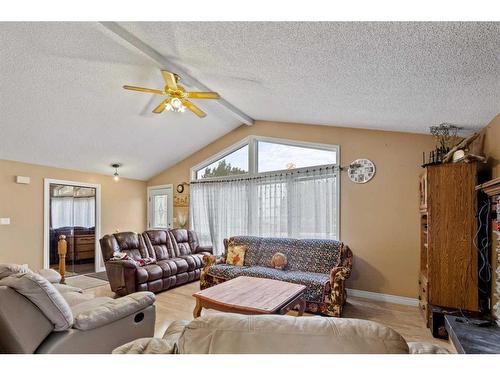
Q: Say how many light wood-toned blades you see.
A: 5